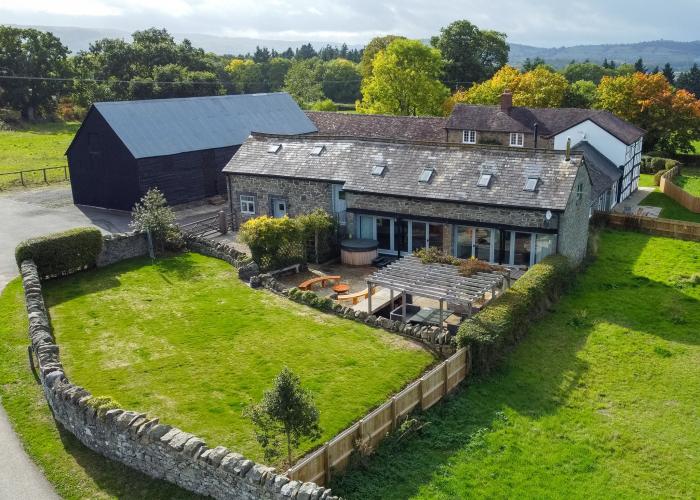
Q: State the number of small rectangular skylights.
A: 6